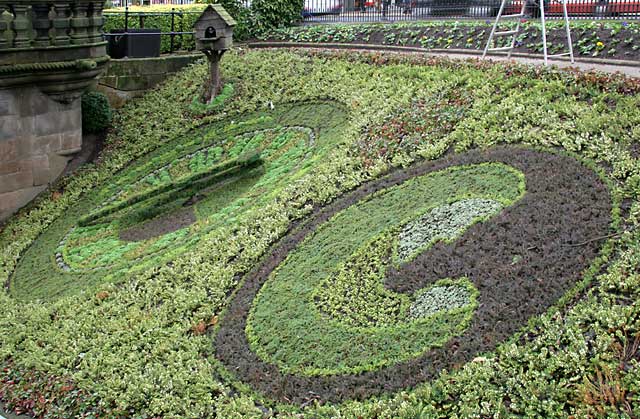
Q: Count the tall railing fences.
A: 1